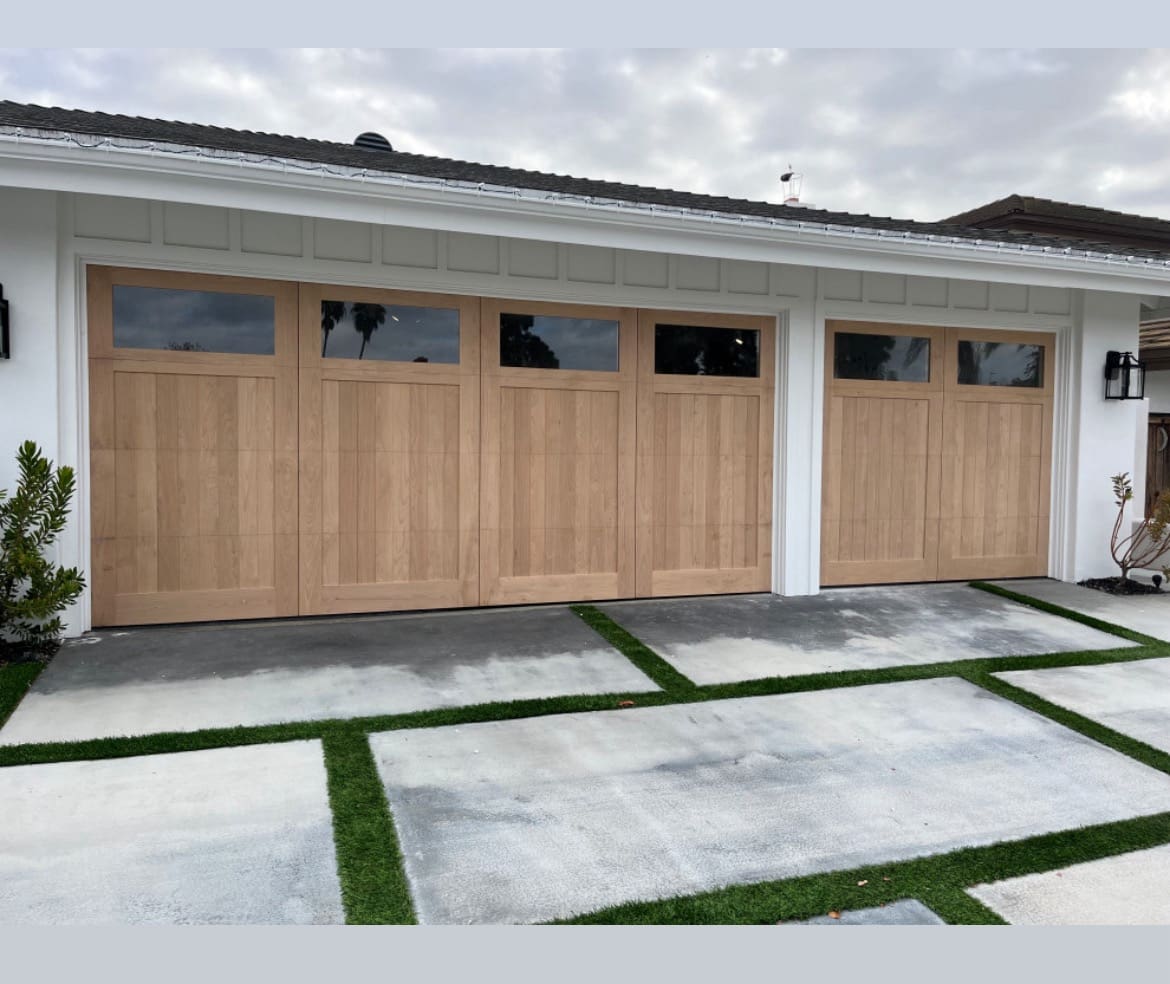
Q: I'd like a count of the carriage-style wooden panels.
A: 6